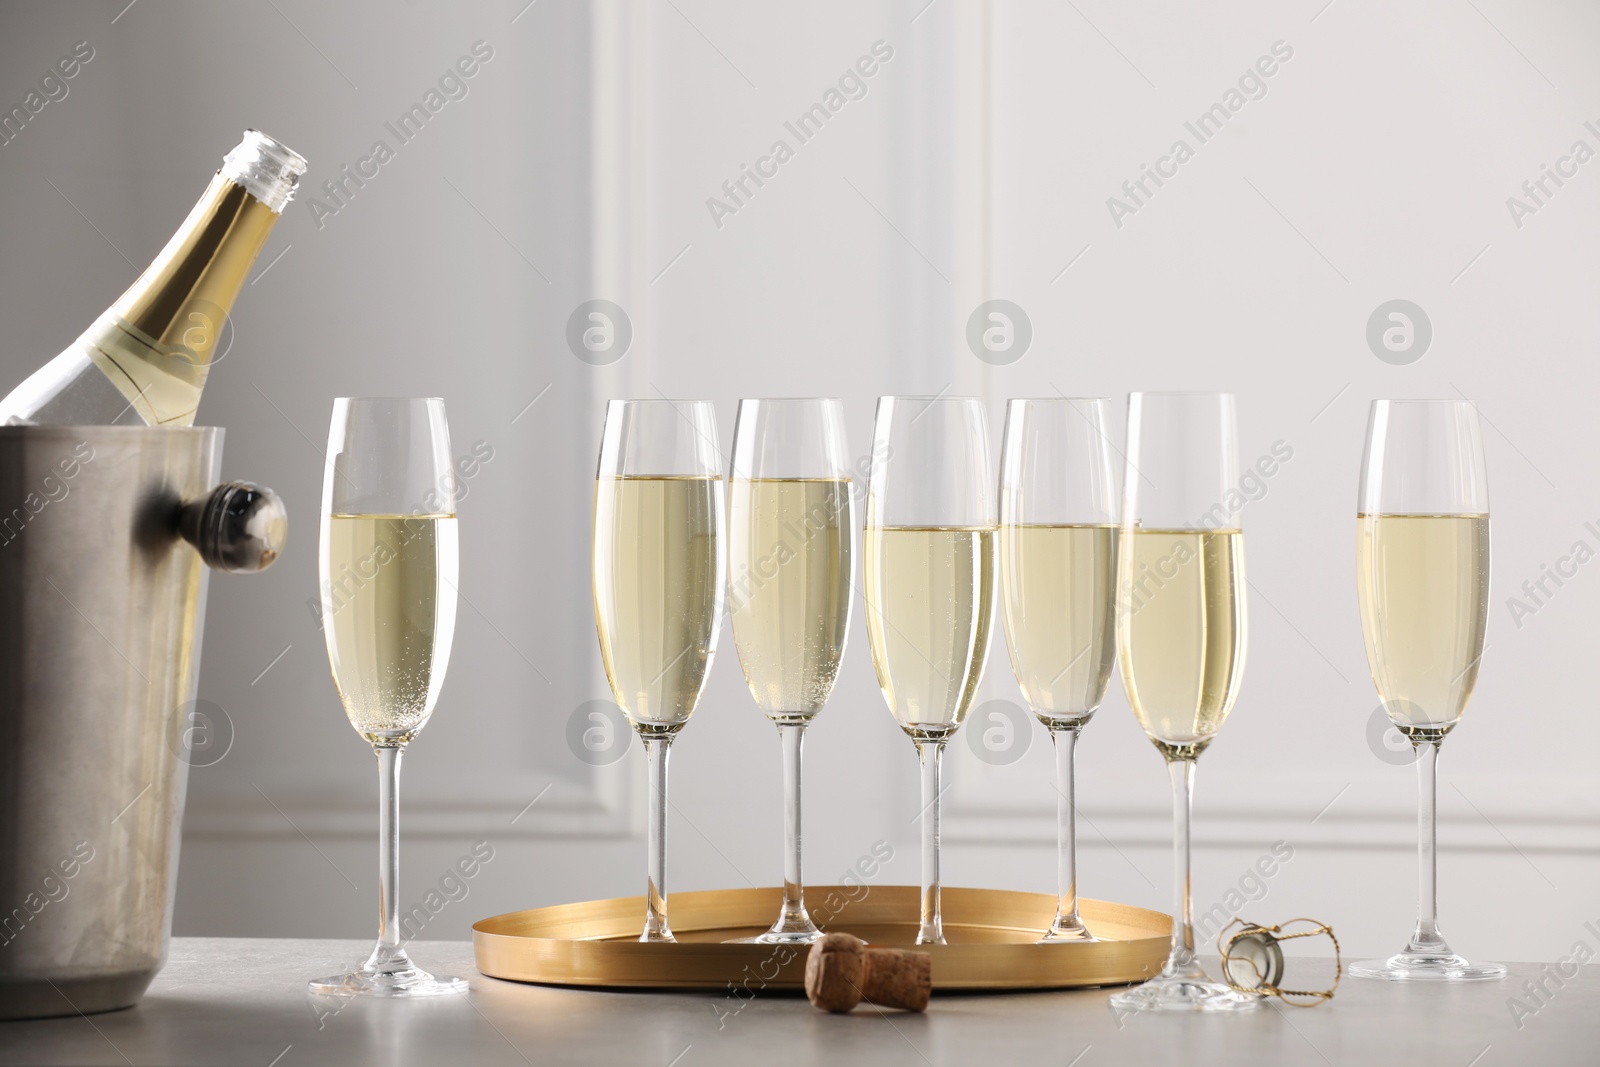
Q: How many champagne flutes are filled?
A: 7